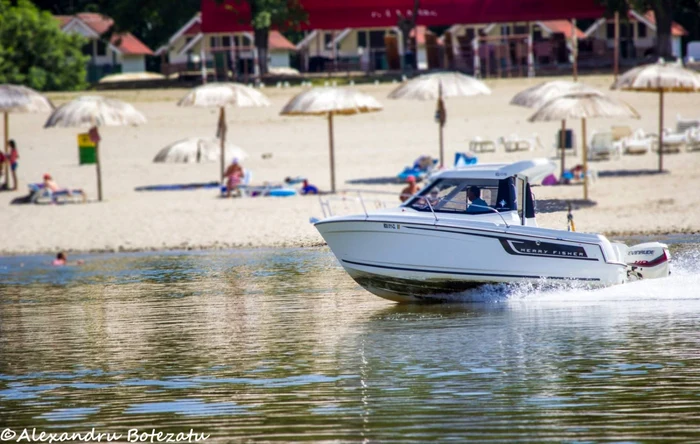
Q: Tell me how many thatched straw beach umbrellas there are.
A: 9